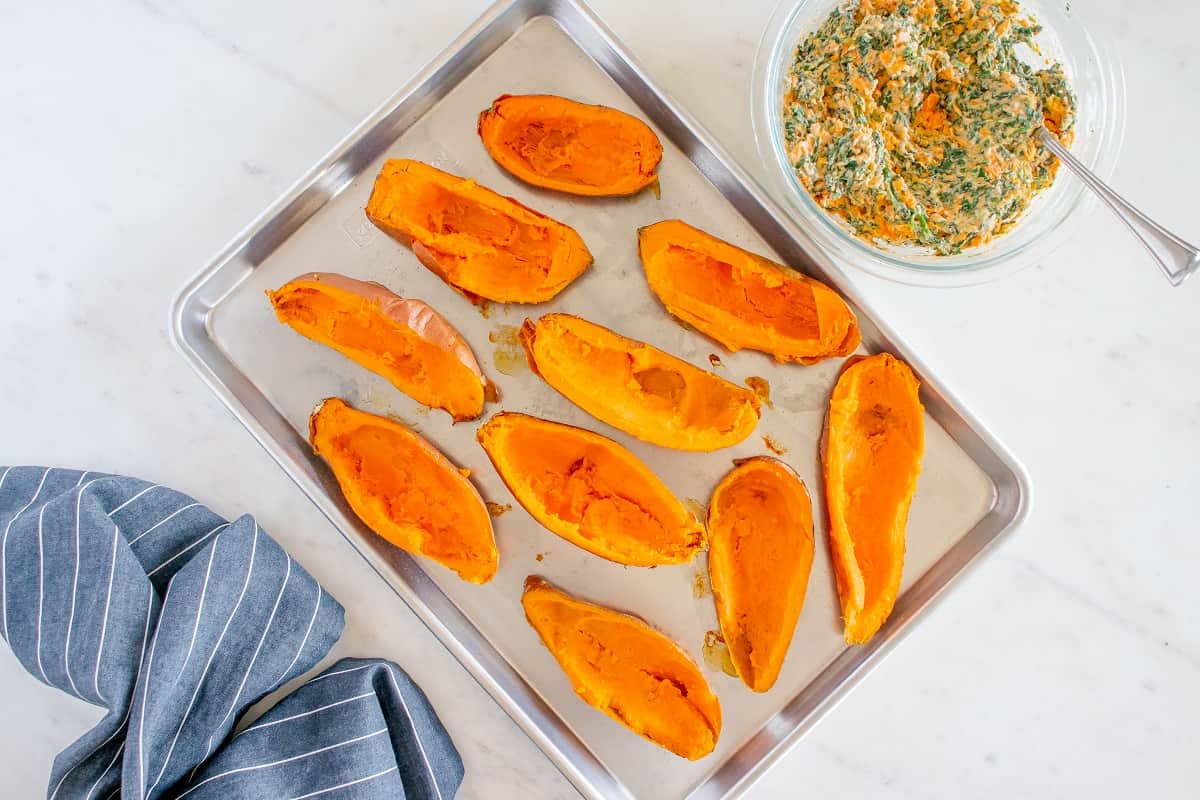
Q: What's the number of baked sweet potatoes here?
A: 10